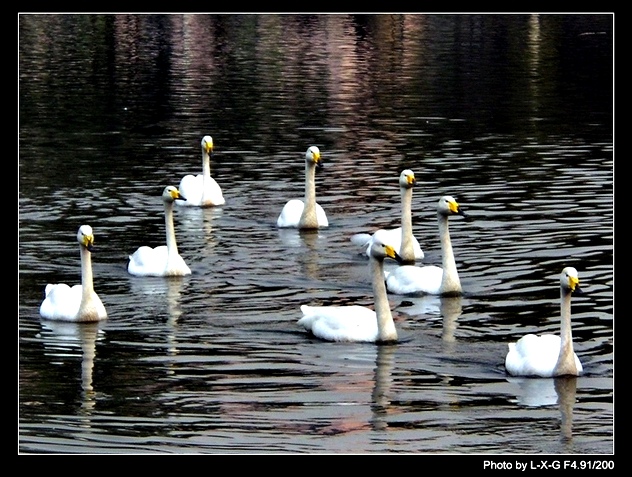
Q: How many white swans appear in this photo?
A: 8